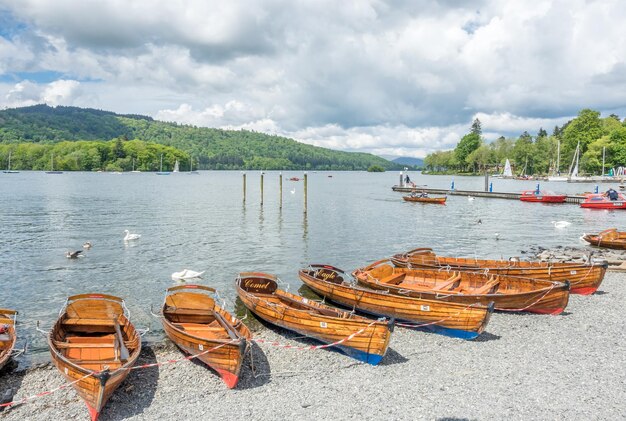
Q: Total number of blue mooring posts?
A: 4